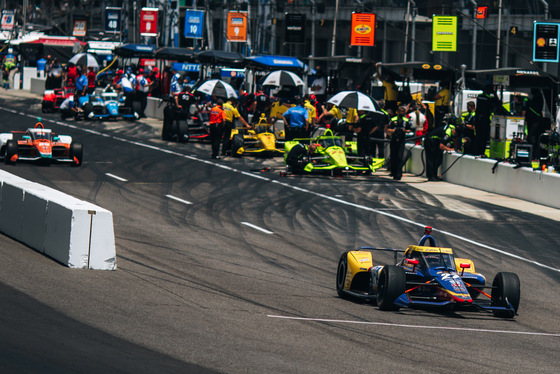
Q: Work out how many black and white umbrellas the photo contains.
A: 4